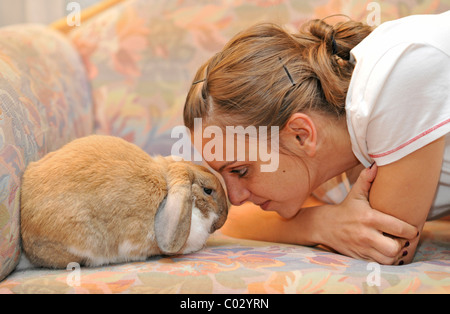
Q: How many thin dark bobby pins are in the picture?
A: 2